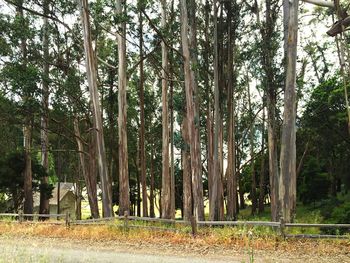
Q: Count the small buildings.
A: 1